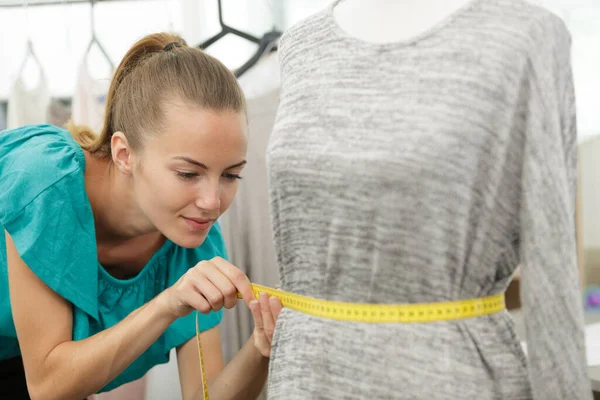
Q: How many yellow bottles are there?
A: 0